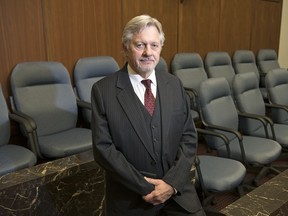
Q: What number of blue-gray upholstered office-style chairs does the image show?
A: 12